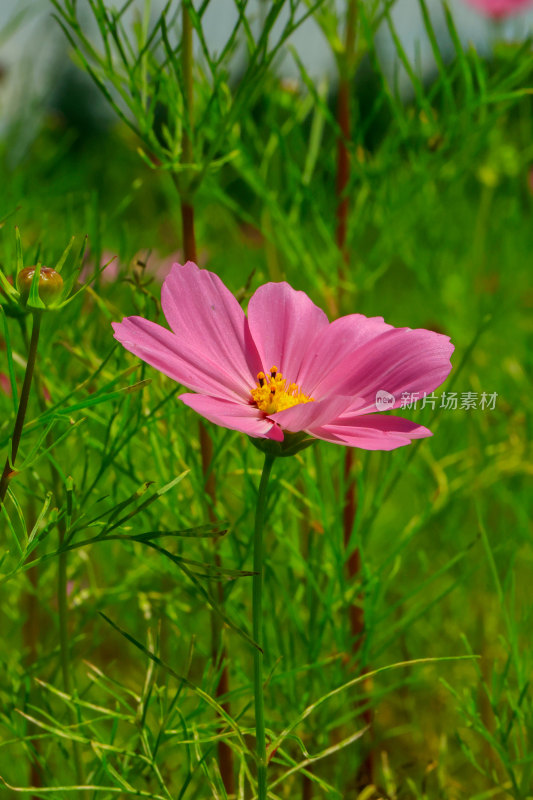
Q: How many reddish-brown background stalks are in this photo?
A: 2